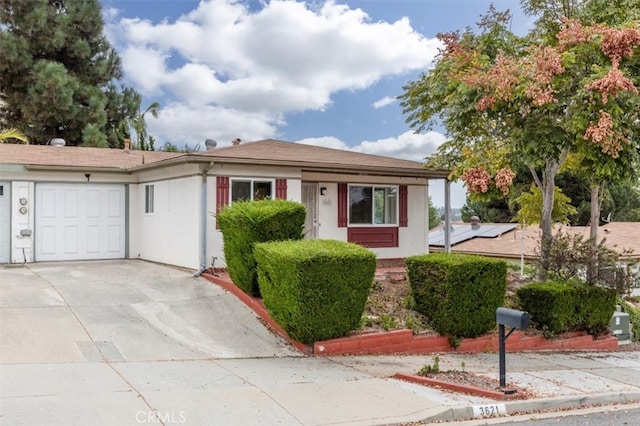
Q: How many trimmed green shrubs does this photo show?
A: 4